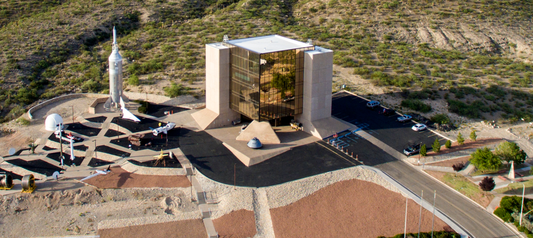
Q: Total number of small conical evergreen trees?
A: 5